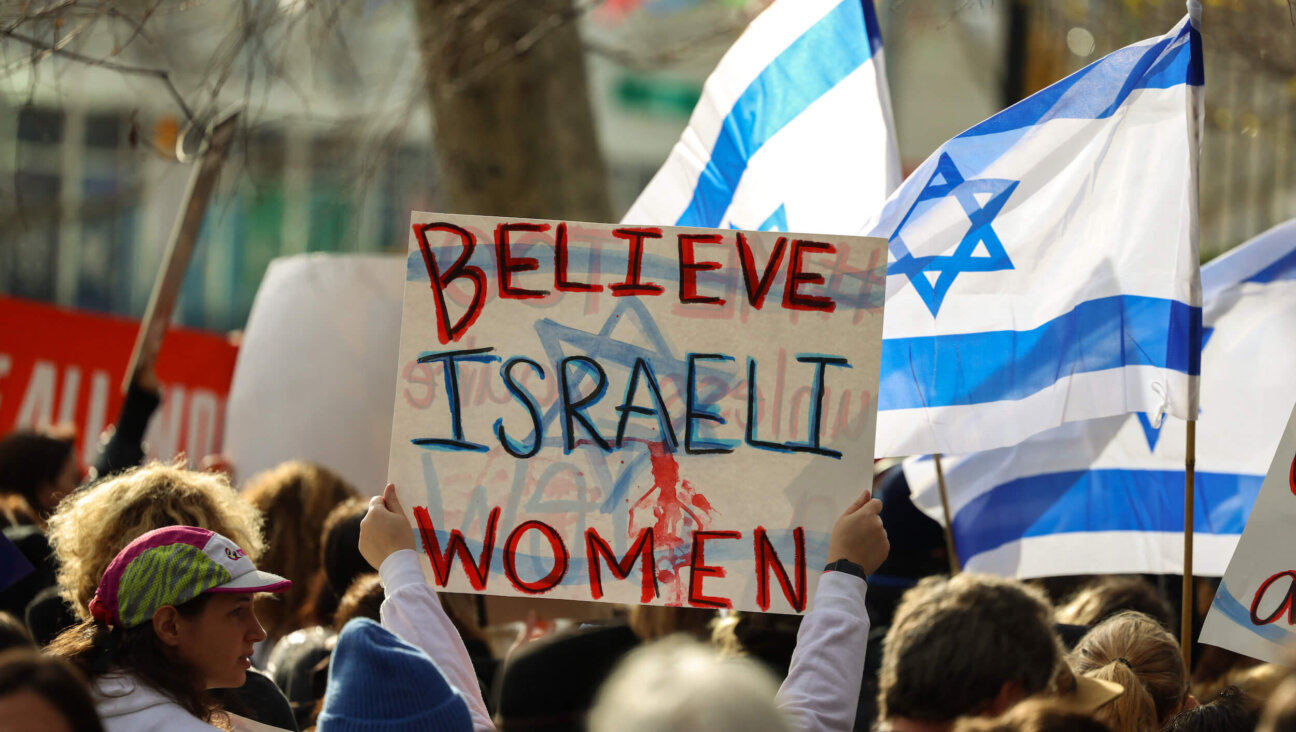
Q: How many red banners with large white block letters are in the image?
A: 1